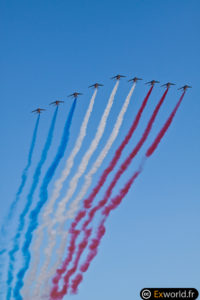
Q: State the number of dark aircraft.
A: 9